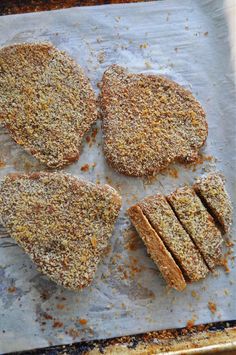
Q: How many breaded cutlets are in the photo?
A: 4